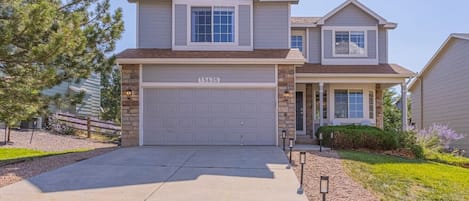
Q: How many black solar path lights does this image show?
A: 6